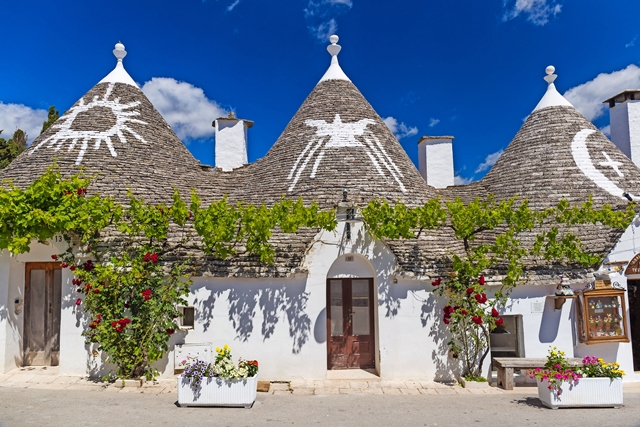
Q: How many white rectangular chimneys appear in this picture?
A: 3